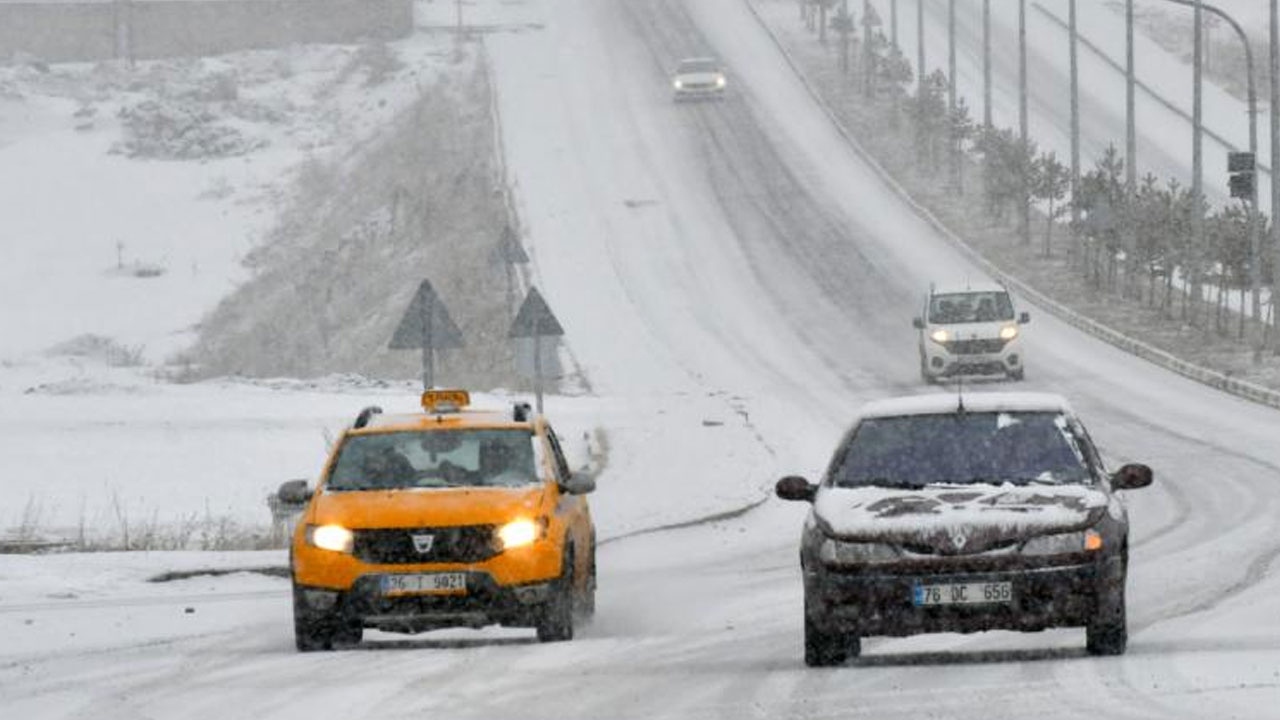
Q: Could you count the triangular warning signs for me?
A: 3